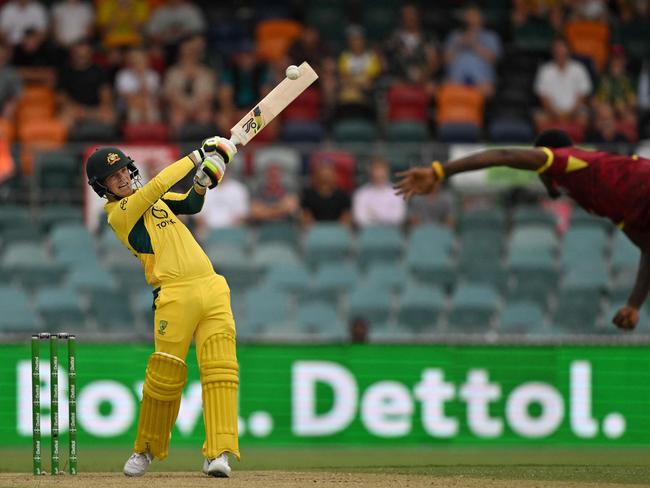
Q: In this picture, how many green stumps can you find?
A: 3